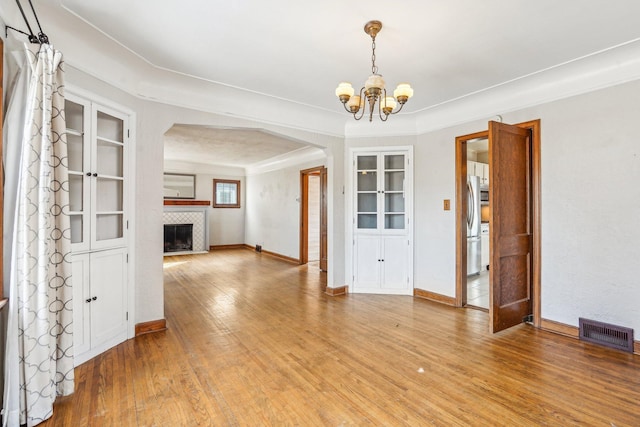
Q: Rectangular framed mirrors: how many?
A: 1